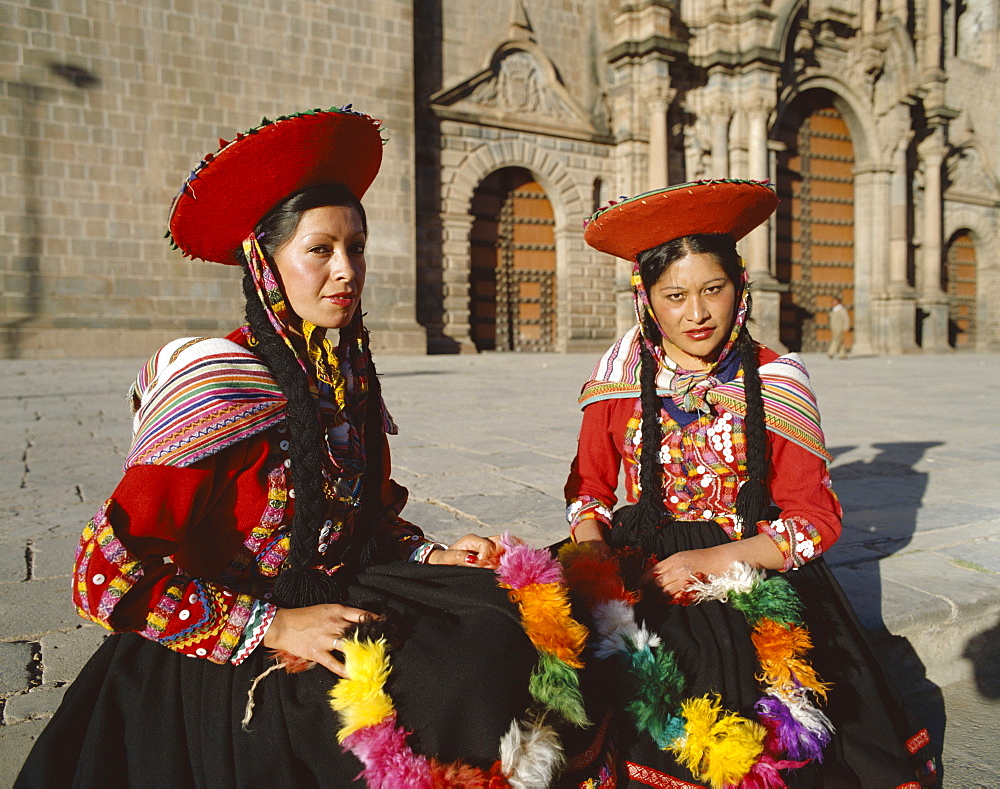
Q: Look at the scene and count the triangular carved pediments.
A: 2